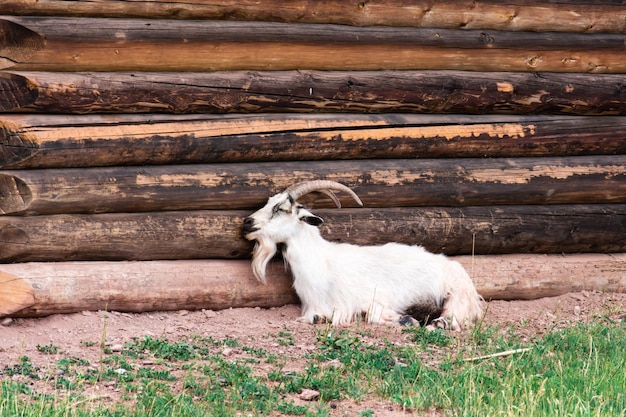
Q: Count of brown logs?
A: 7